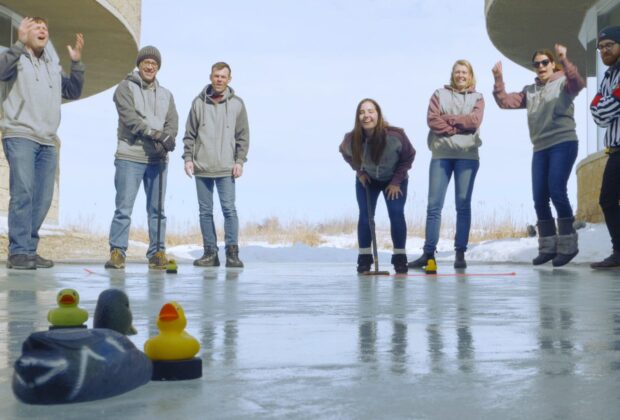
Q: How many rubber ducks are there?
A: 4